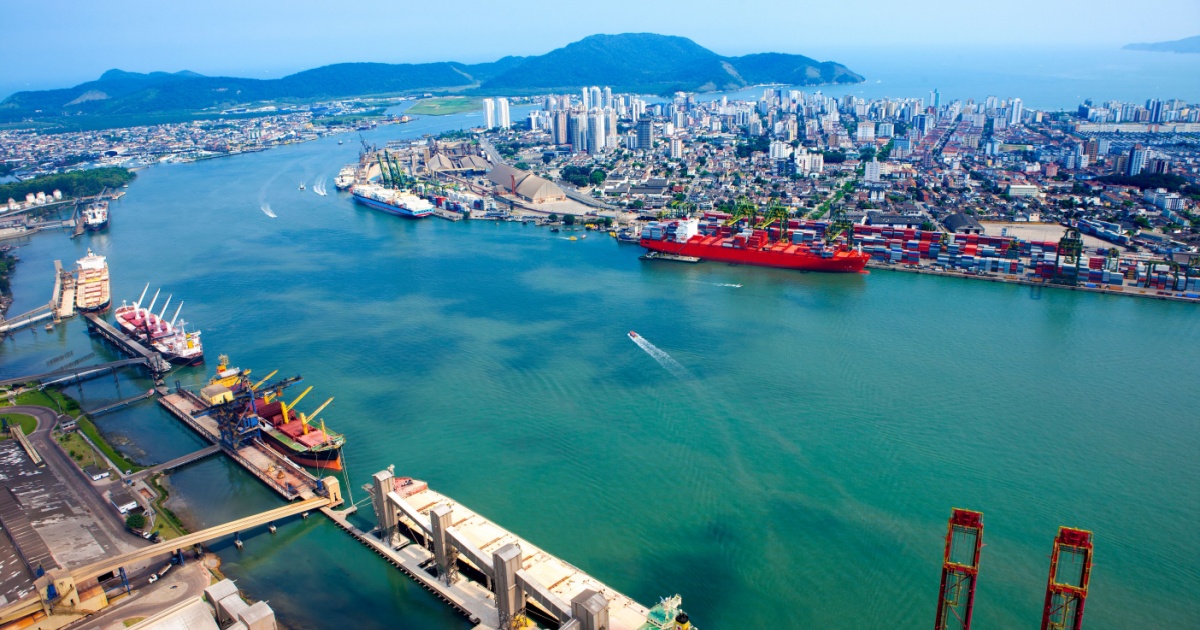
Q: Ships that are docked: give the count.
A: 8